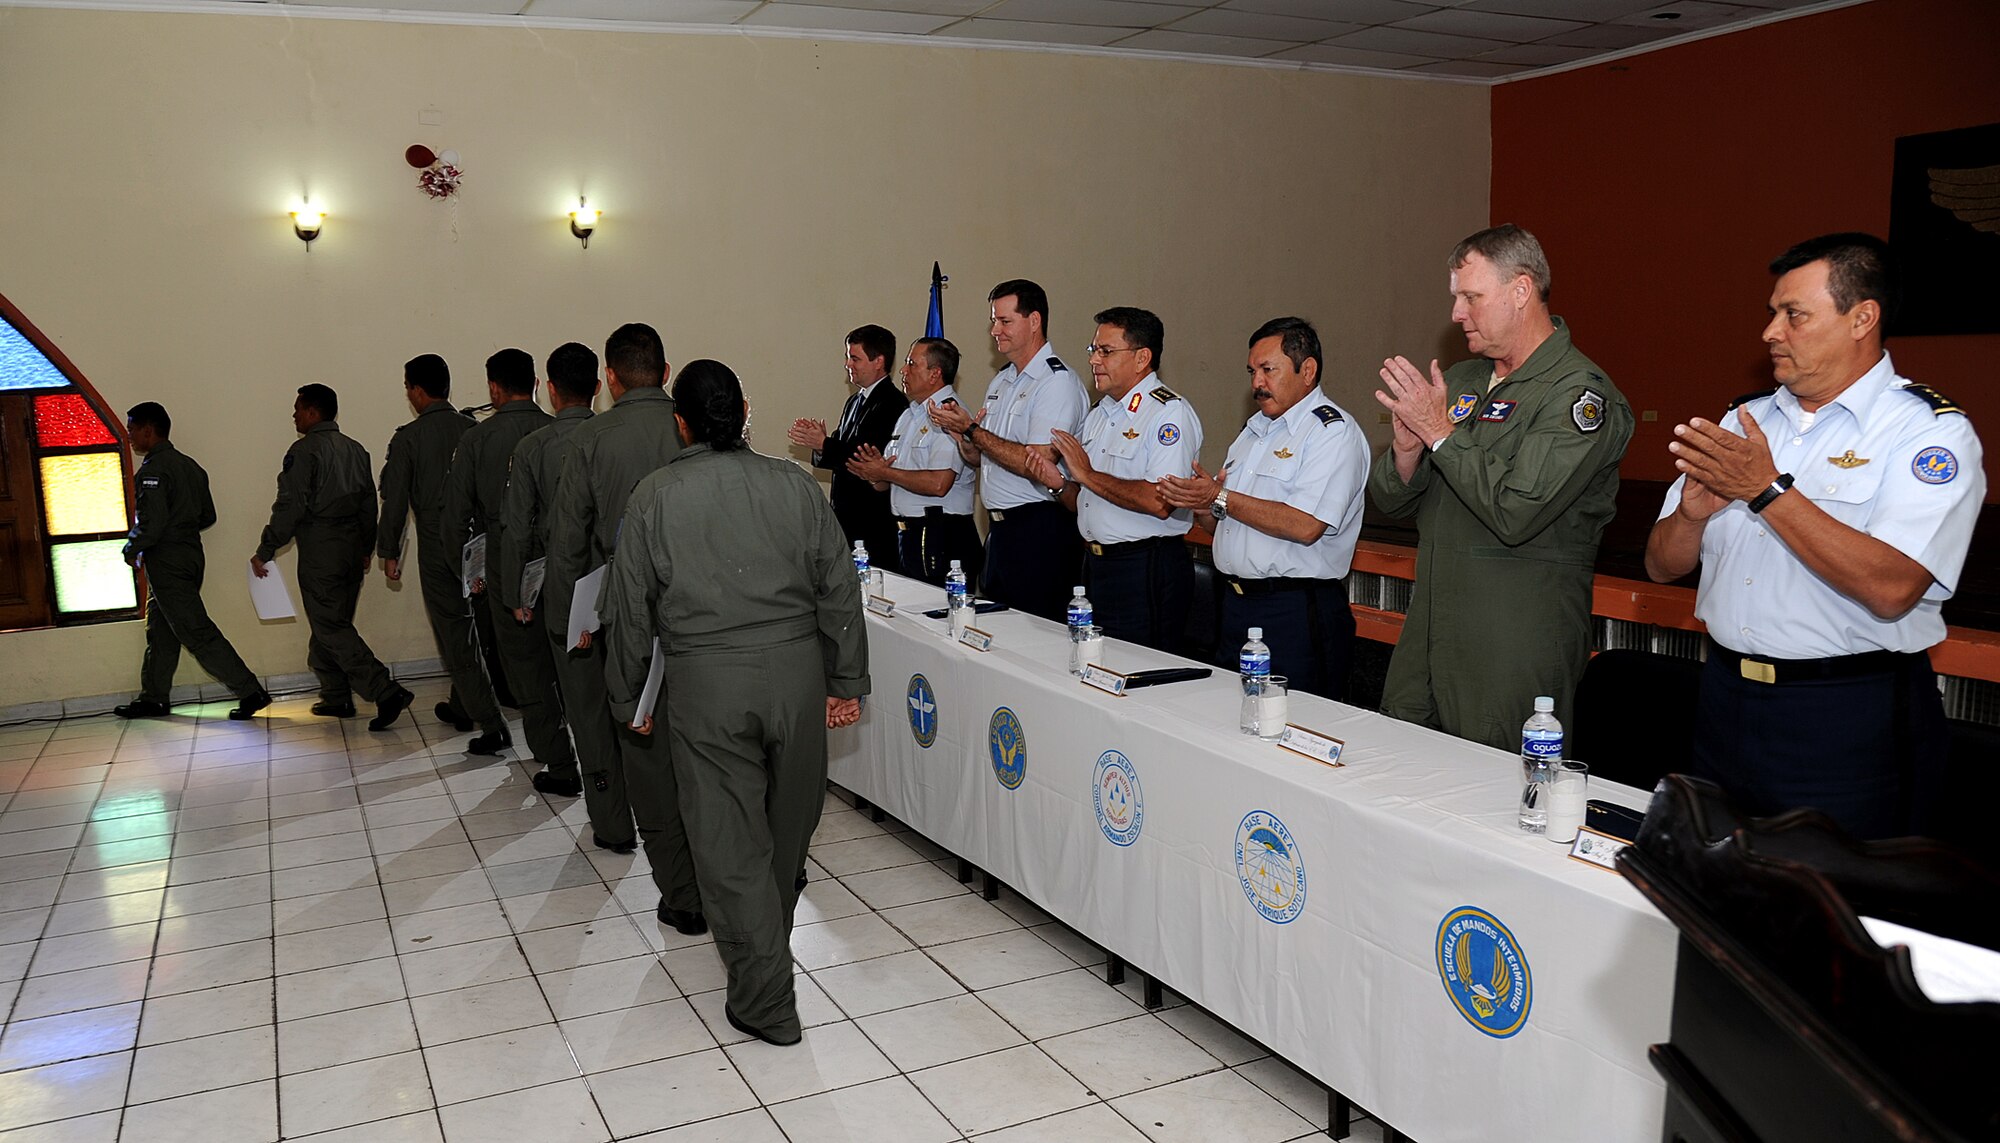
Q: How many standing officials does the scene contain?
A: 7